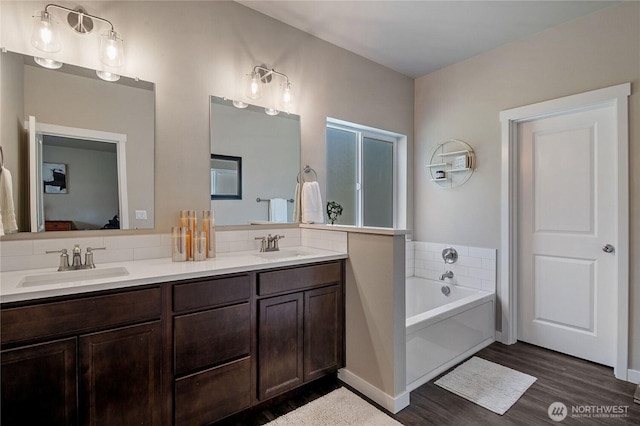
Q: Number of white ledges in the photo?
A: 4